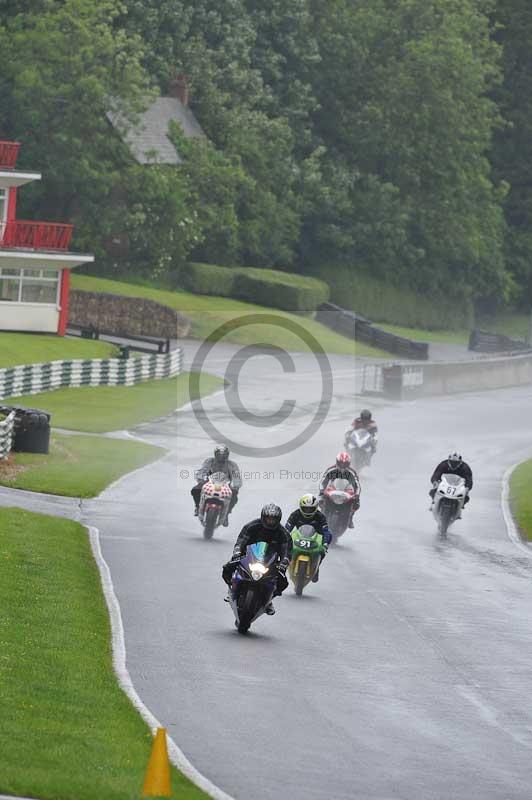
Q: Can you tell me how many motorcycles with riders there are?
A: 6